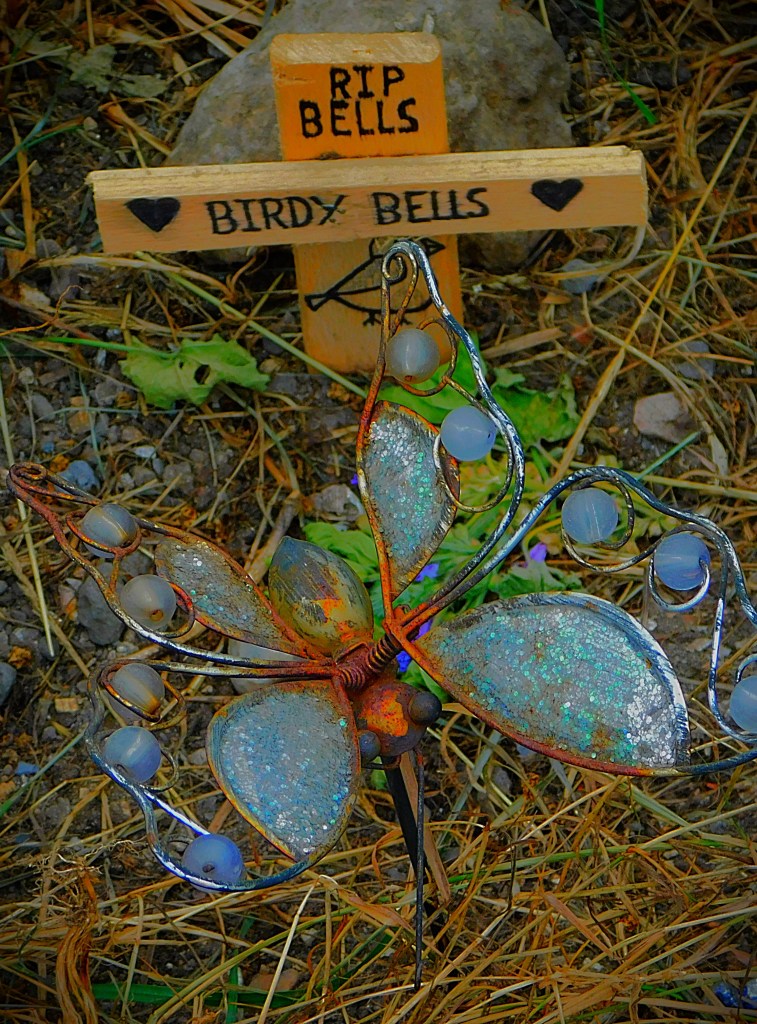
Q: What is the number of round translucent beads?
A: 10